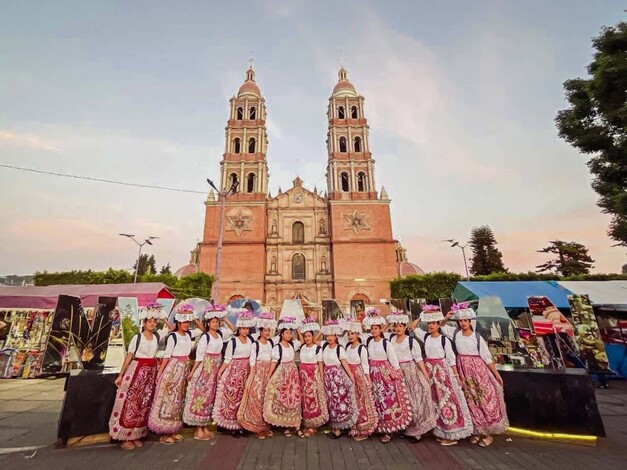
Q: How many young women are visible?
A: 13